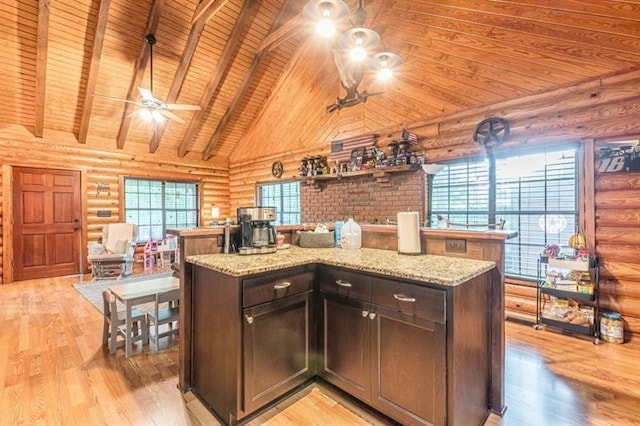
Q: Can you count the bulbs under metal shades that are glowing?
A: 3